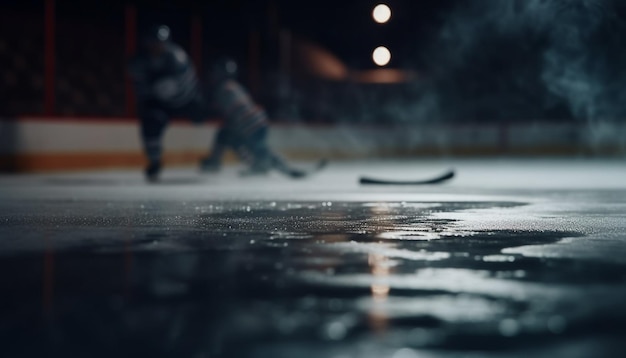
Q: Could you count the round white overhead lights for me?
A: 2